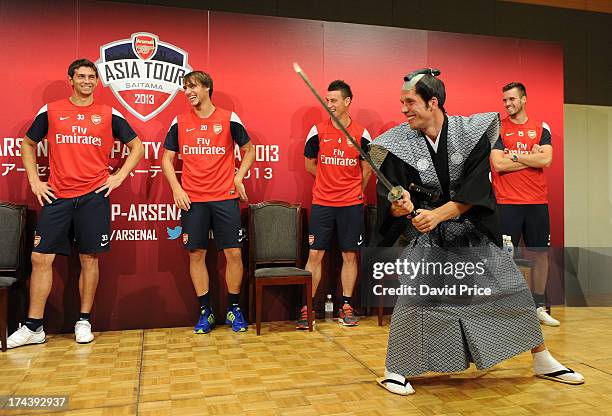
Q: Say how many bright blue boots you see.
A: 2